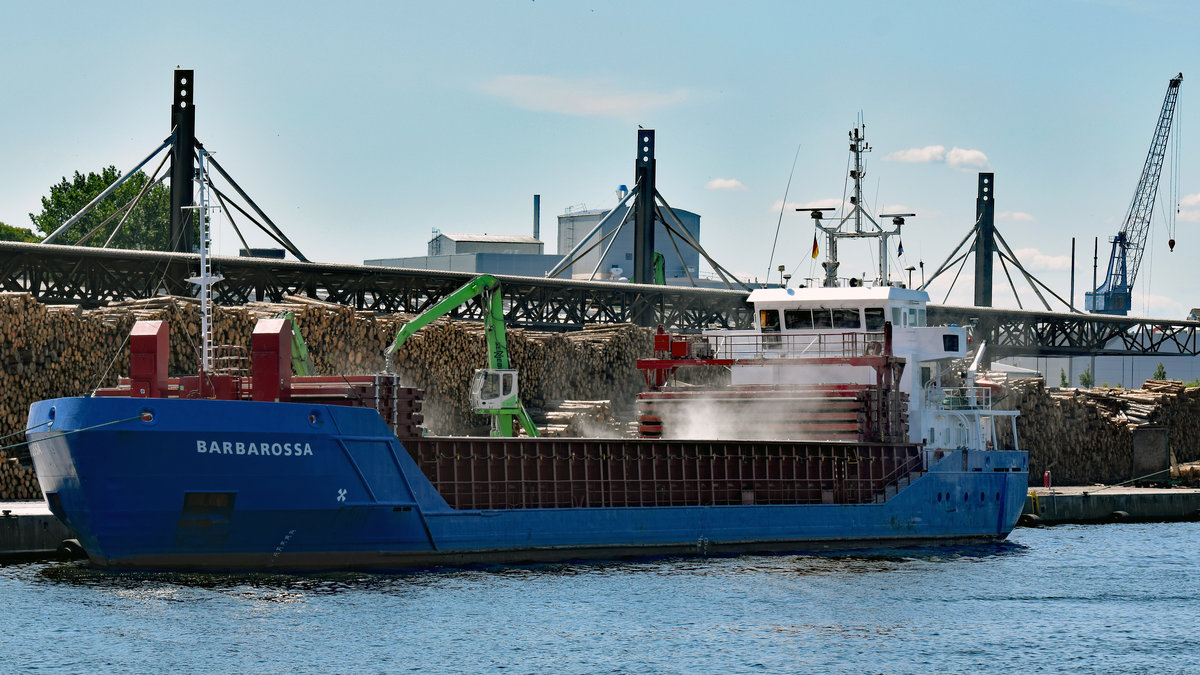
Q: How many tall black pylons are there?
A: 3